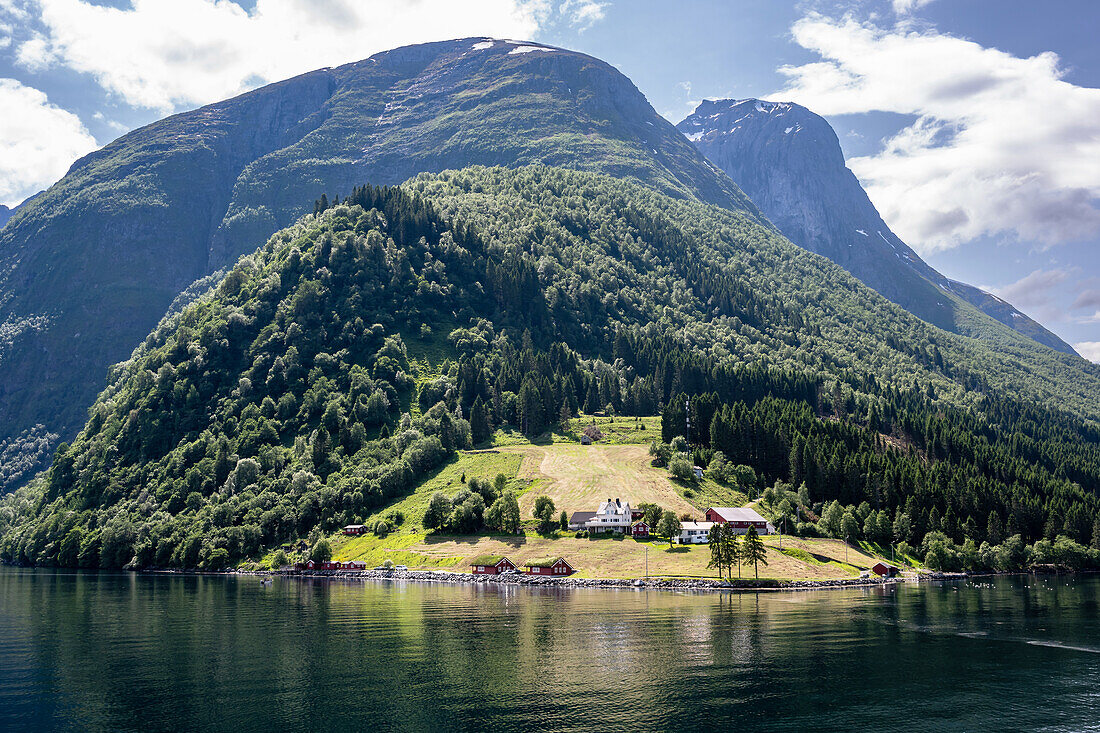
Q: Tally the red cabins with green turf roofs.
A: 2